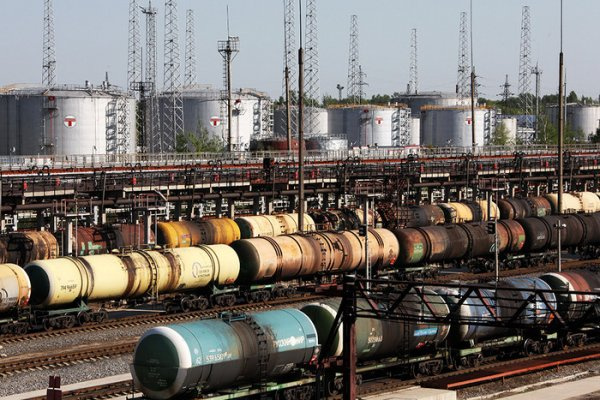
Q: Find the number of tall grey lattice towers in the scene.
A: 11